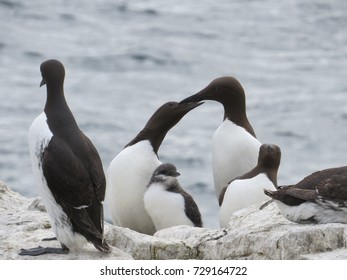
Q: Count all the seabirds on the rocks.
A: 6